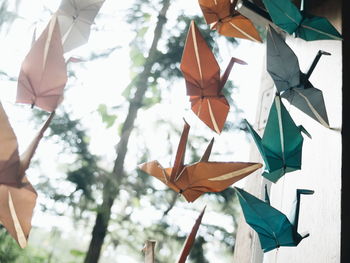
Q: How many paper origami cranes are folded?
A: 11